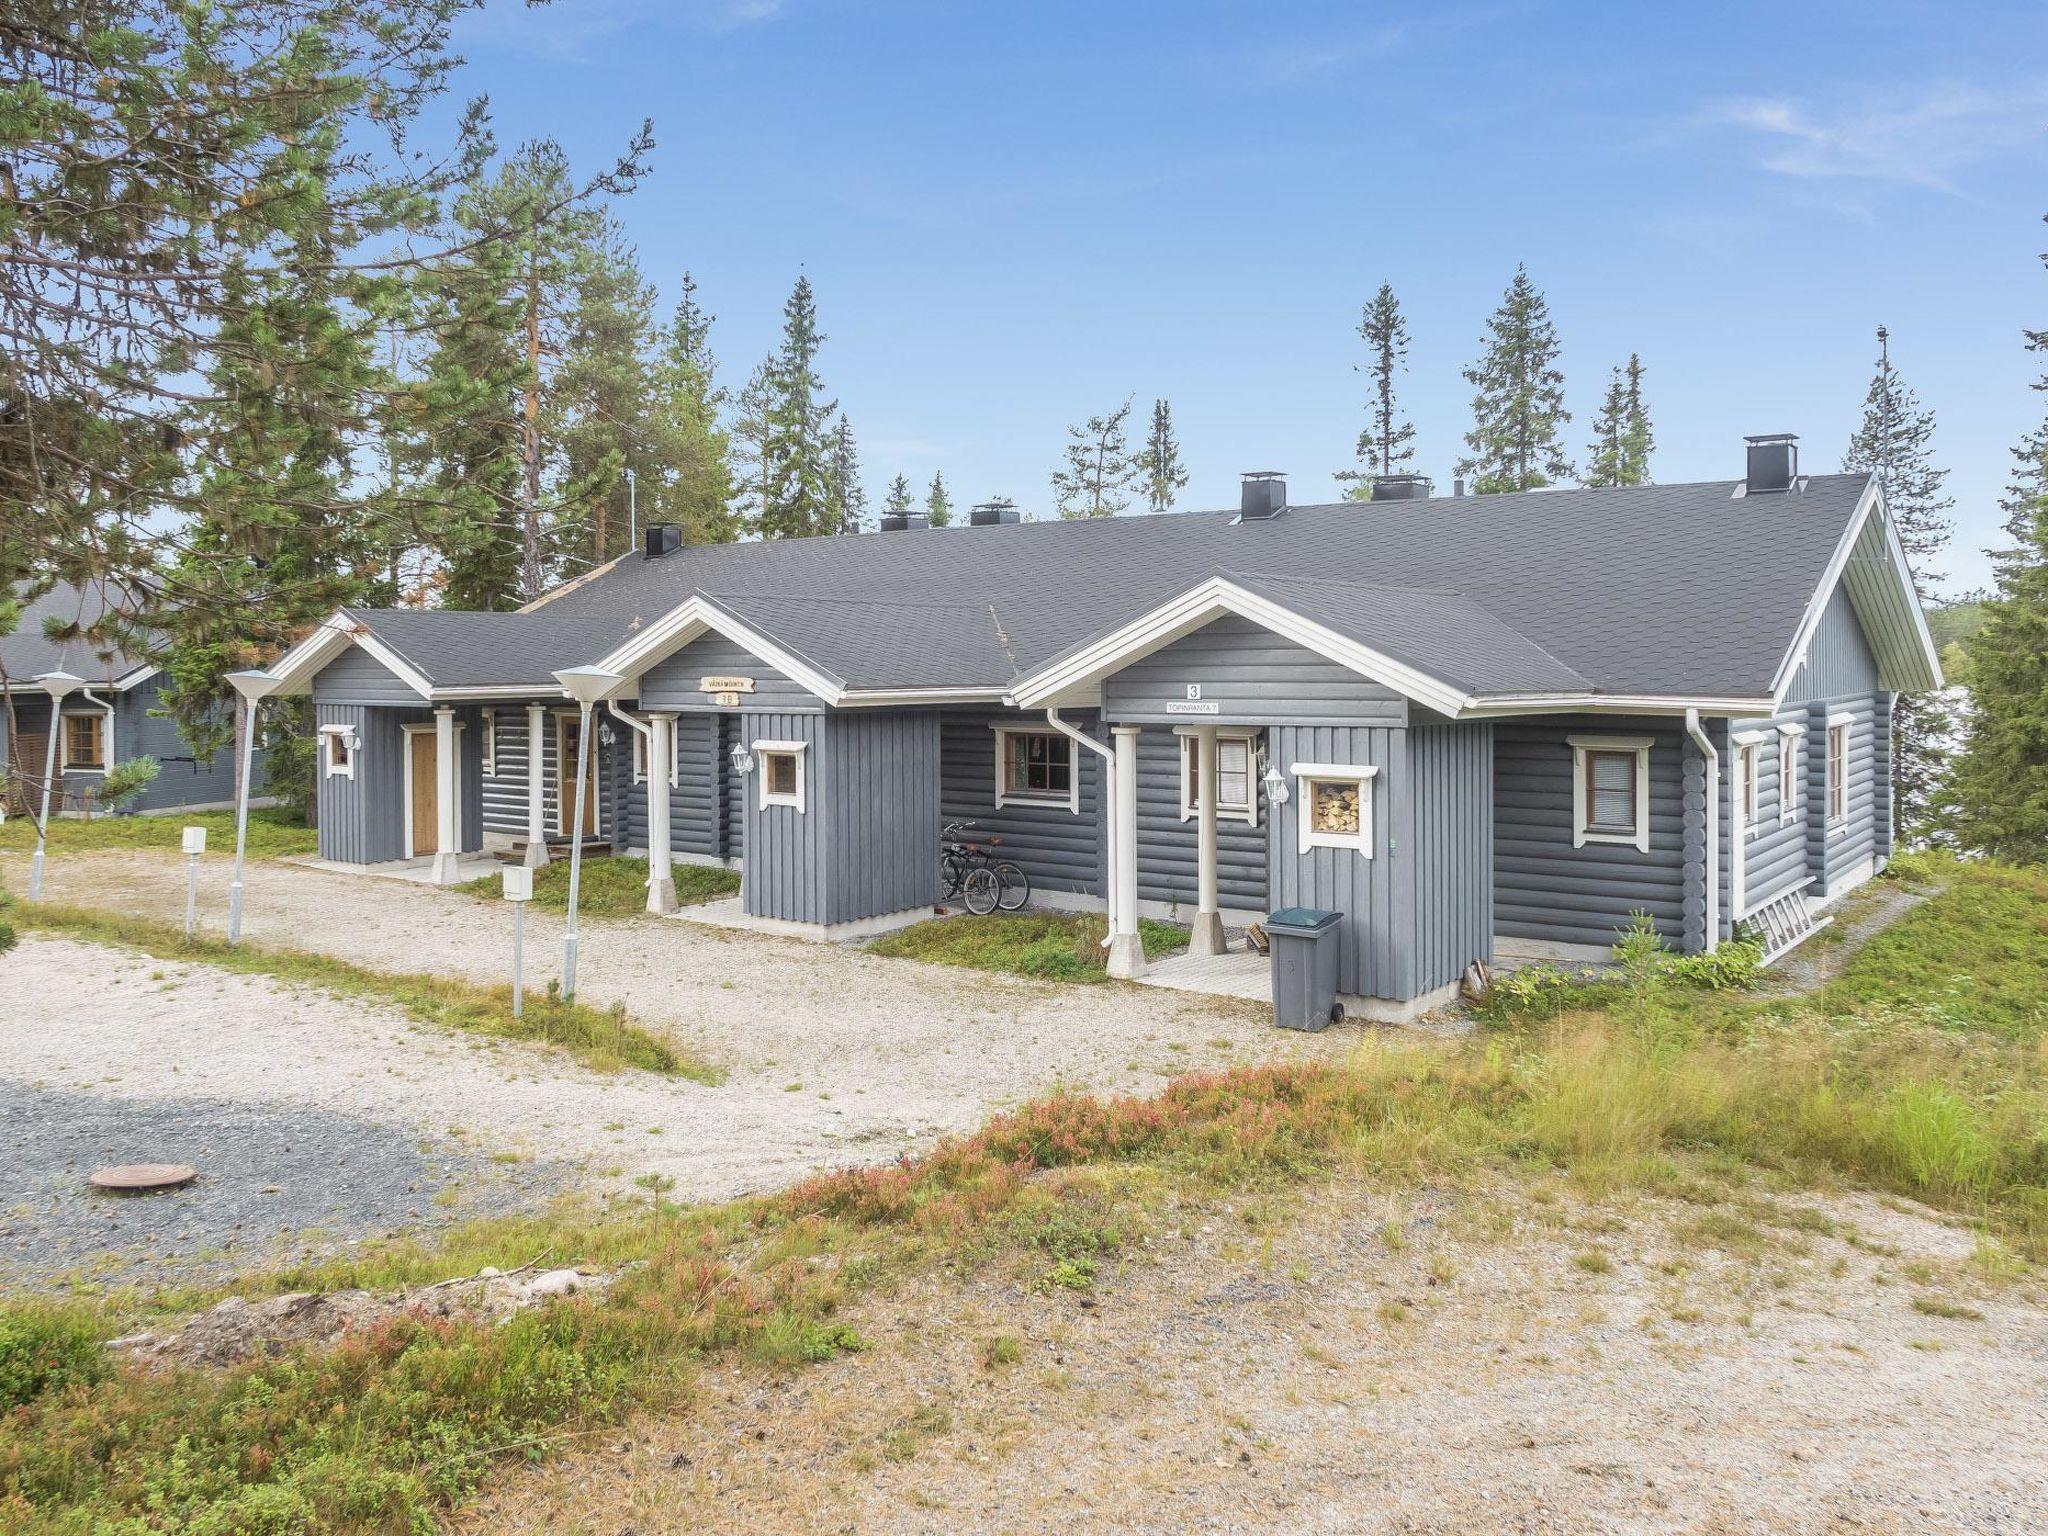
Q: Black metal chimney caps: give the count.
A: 6